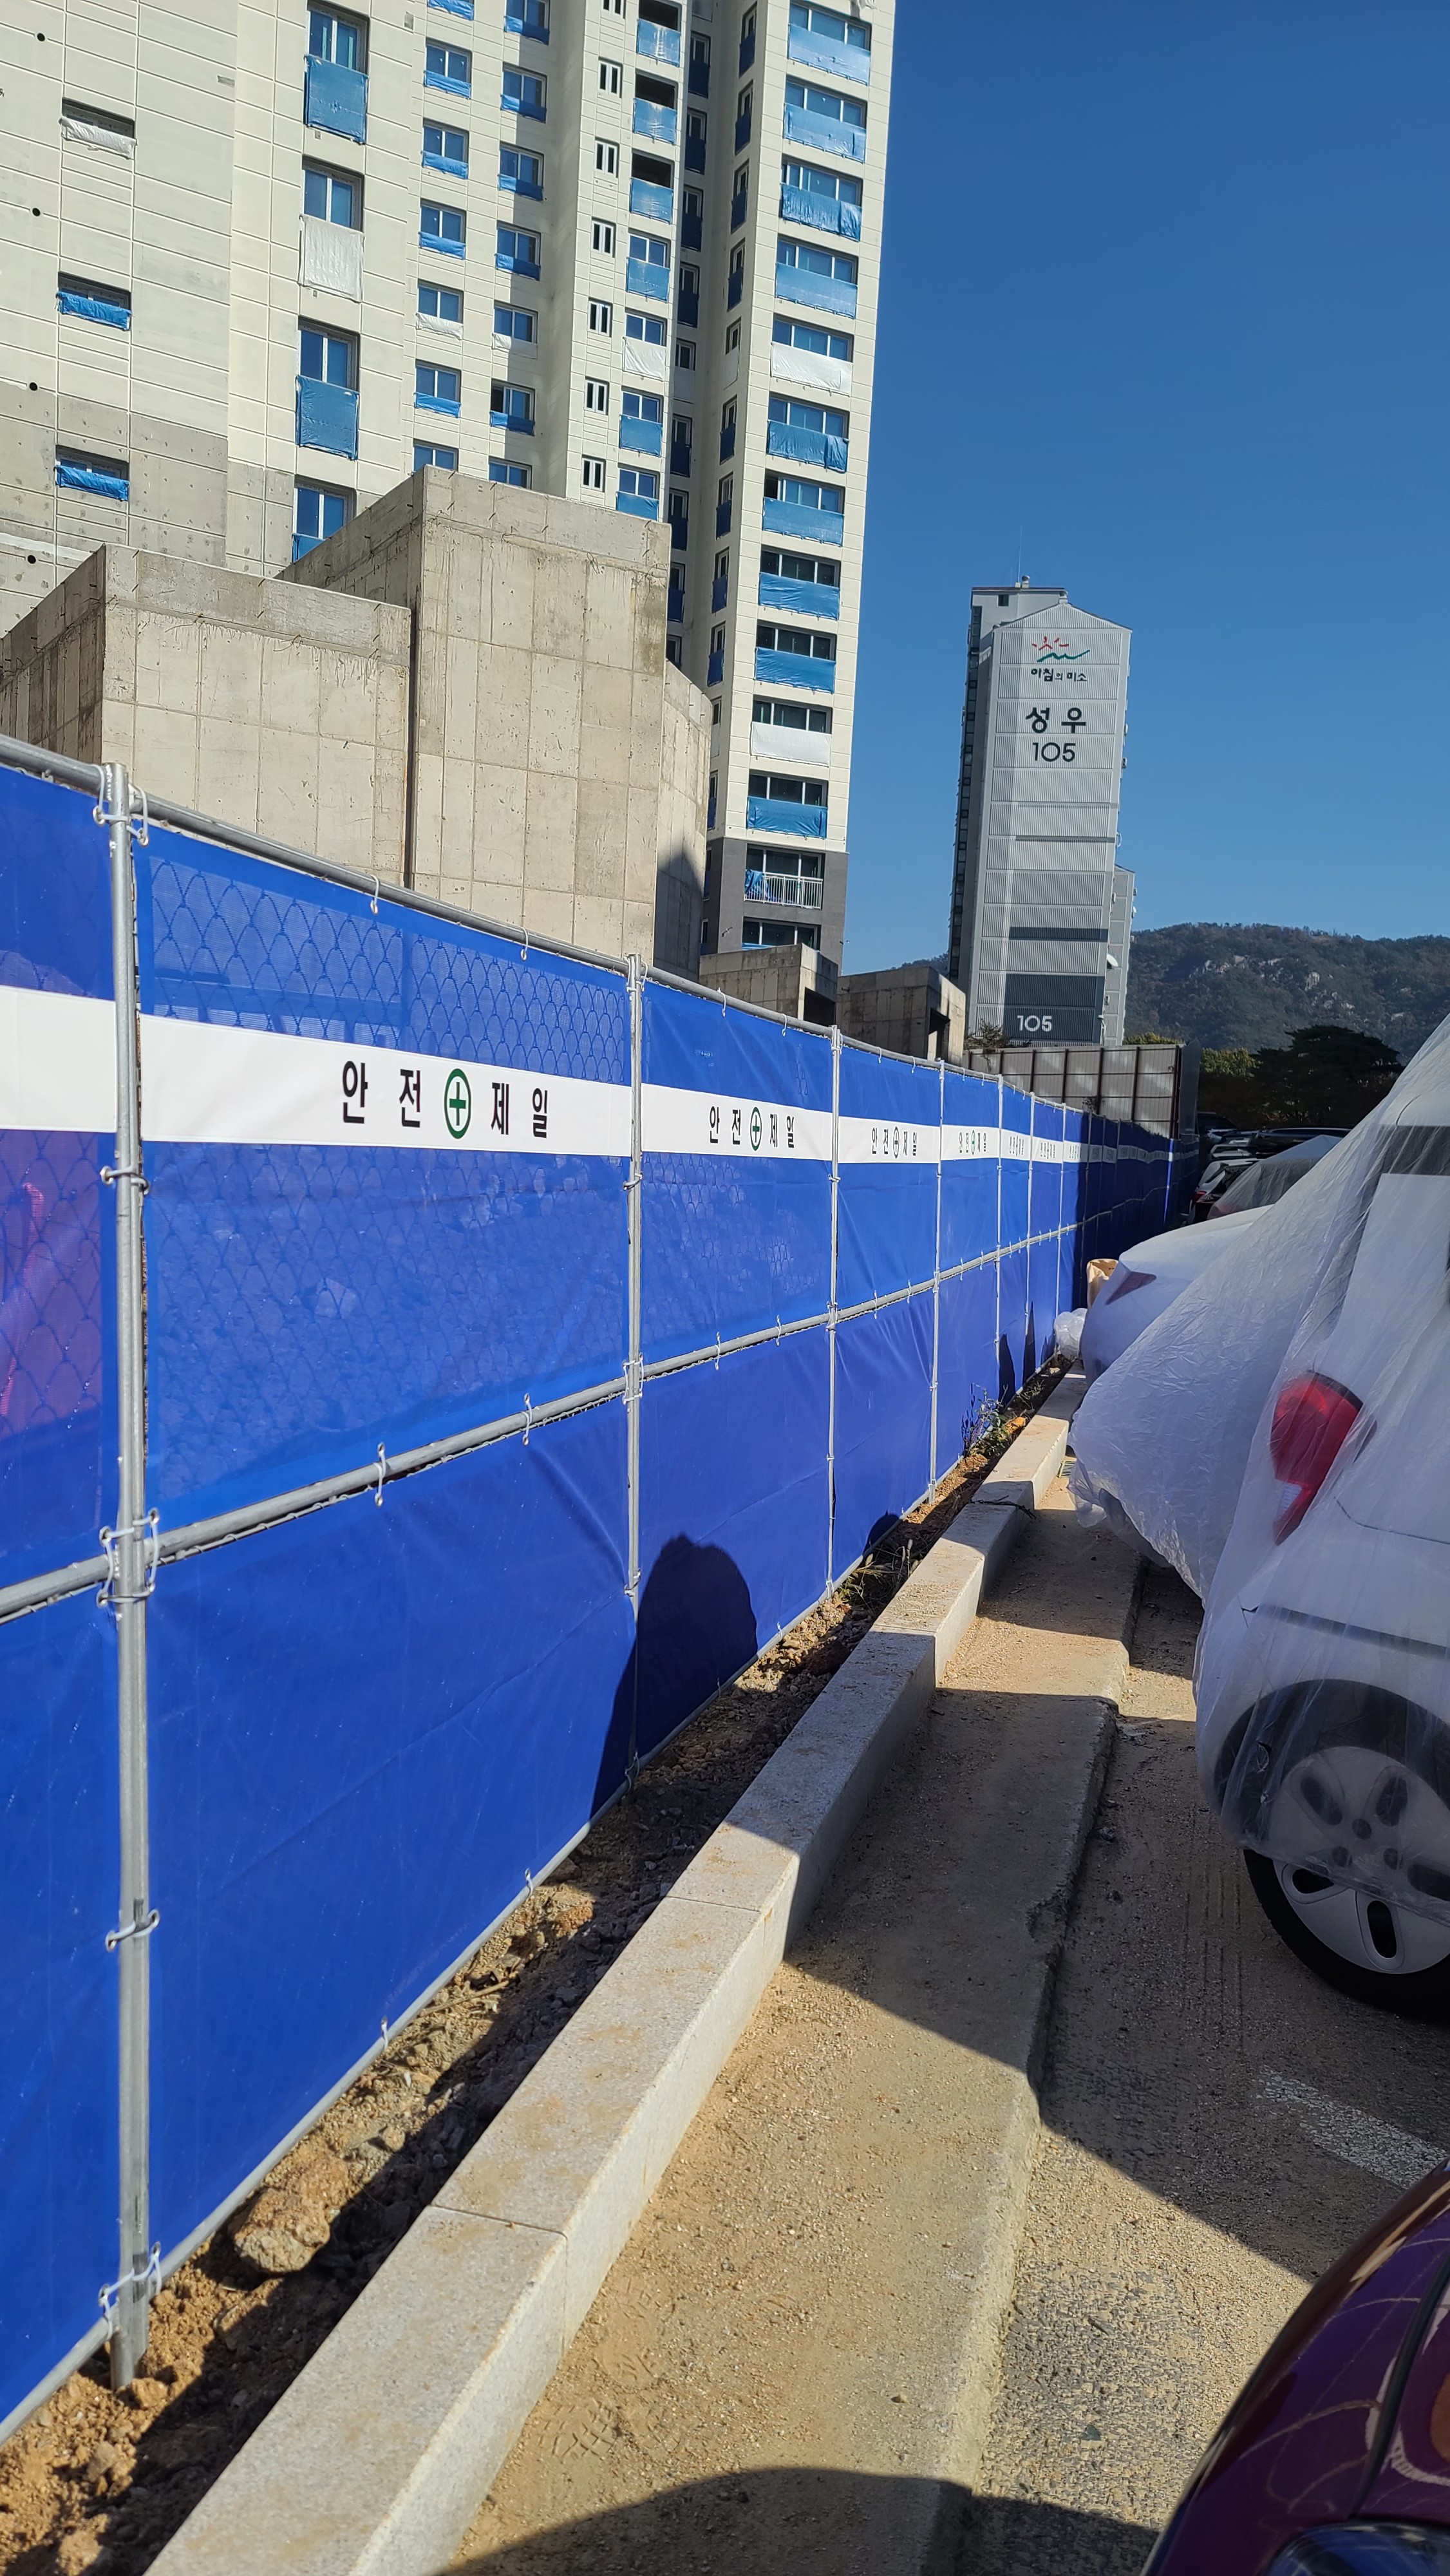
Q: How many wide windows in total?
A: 13